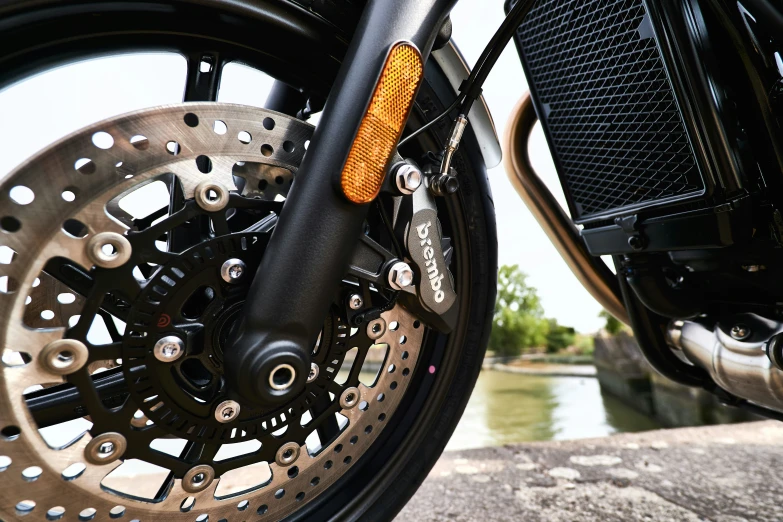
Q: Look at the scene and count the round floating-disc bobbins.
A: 8